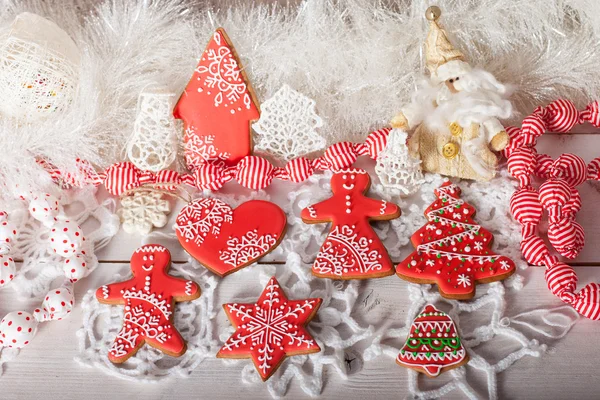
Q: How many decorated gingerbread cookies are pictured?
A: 7